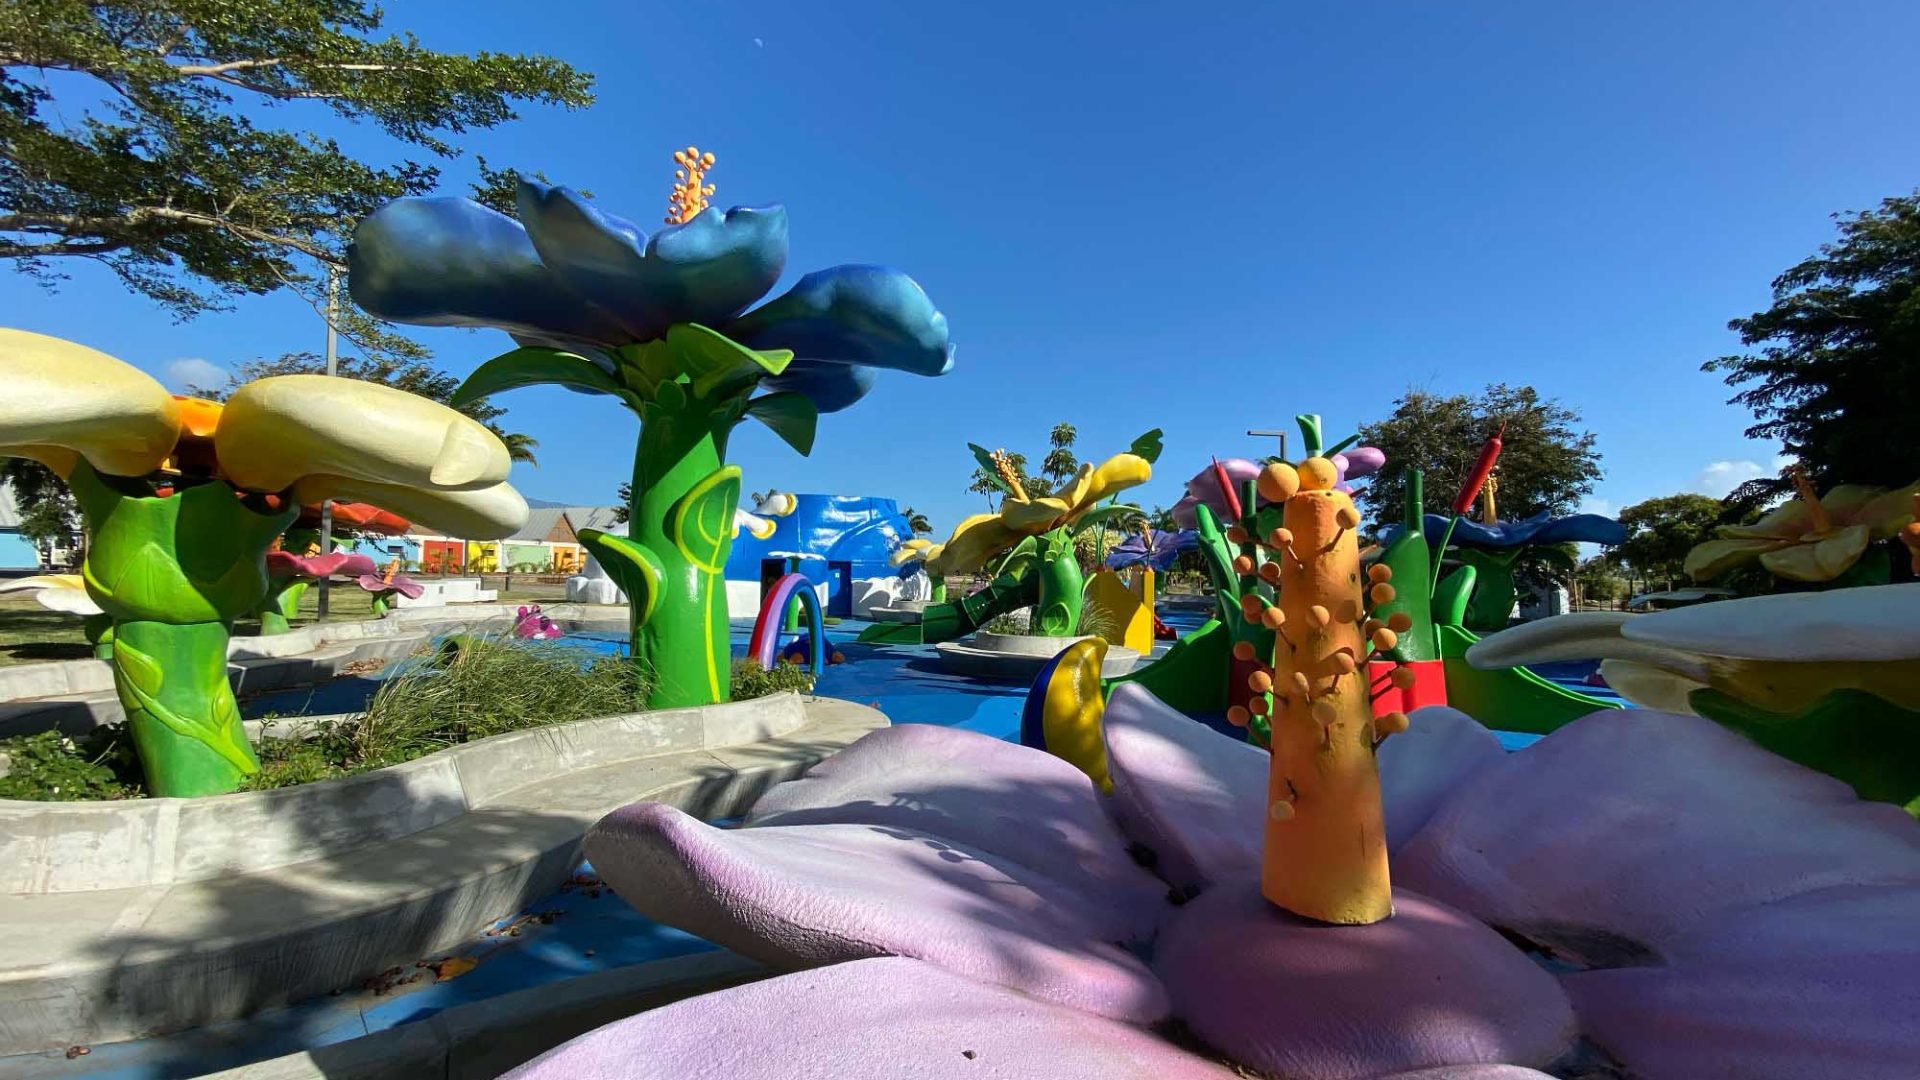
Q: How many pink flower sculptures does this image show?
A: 4